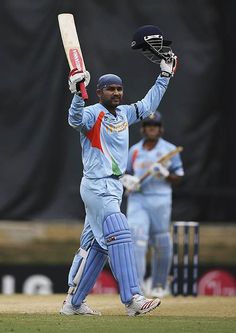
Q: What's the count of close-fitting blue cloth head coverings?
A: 1